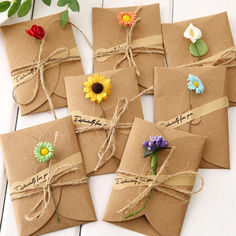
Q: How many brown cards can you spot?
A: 7